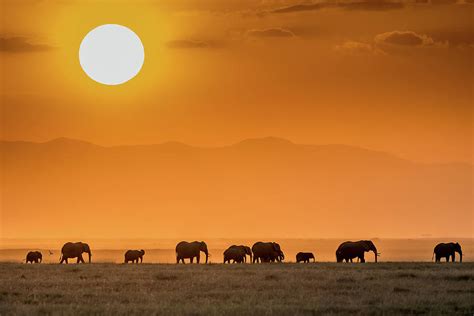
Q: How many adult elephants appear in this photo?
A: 6